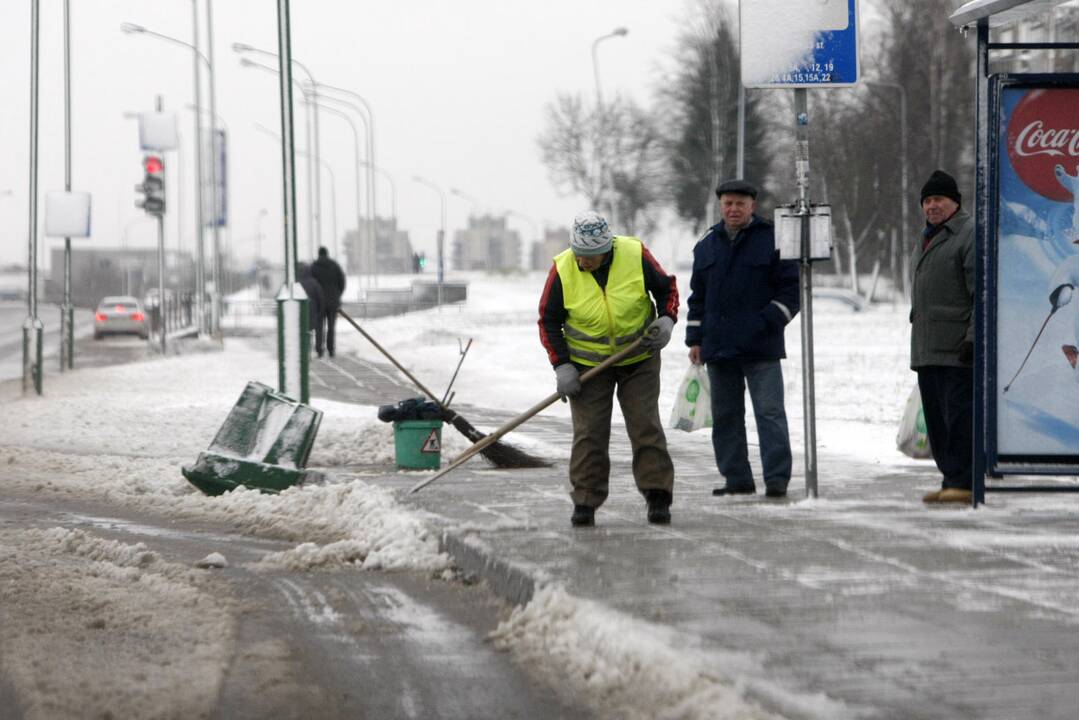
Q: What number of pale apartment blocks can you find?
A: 3